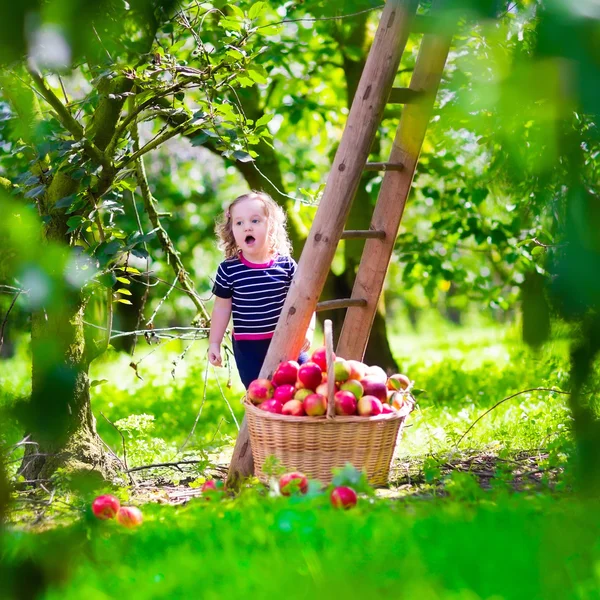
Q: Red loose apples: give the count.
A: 5